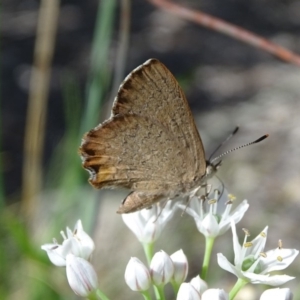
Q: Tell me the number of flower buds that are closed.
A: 8